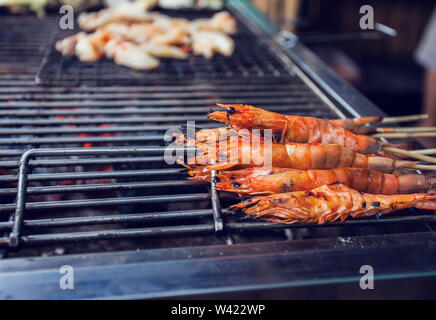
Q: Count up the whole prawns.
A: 4